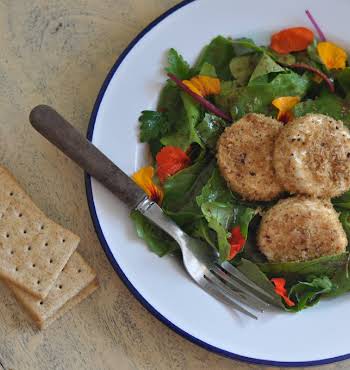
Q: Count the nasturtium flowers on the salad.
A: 8